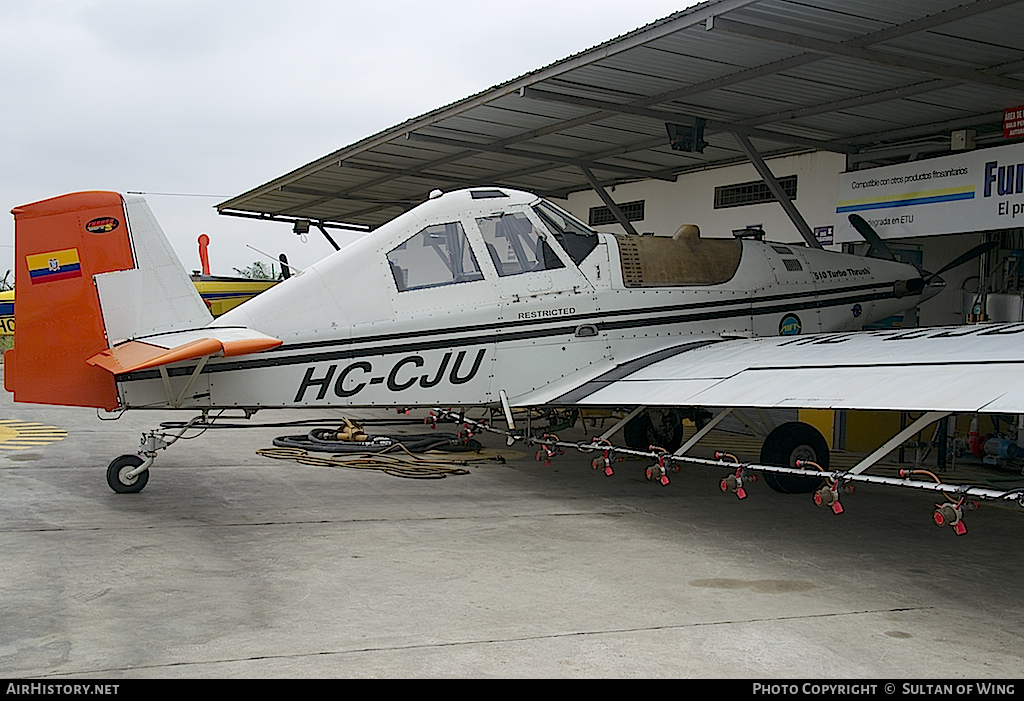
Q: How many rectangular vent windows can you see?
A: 2